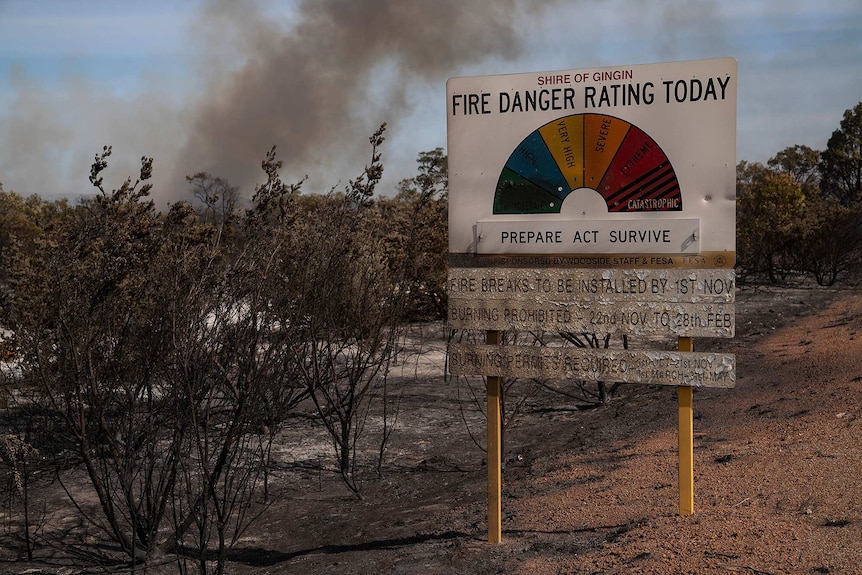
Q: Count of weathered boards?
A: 3